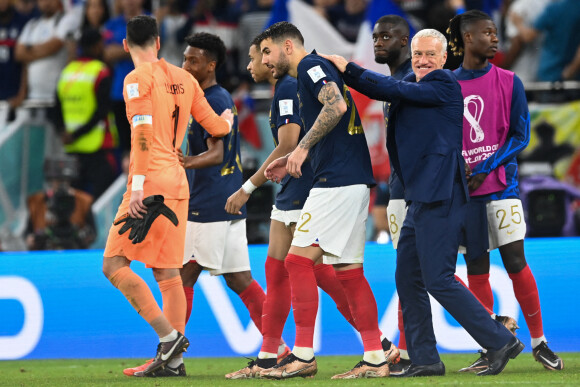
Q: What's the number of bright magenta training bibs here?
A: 1